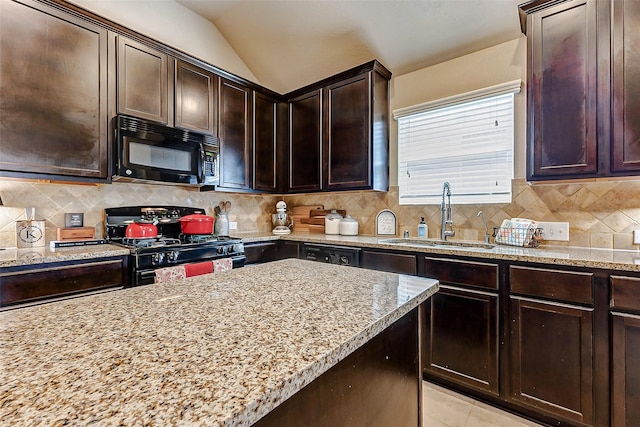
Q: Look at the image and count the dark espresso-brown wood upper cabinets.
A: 9